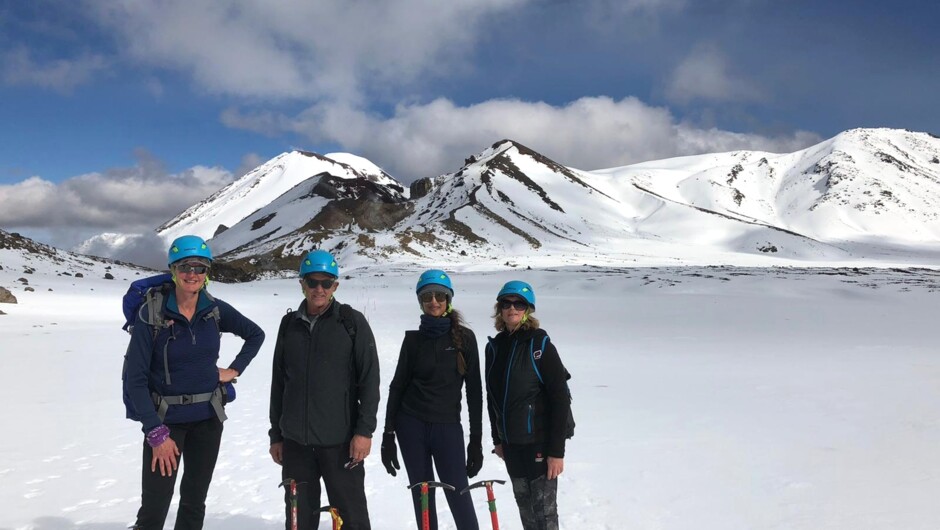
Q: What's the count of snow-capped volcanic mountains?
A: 3